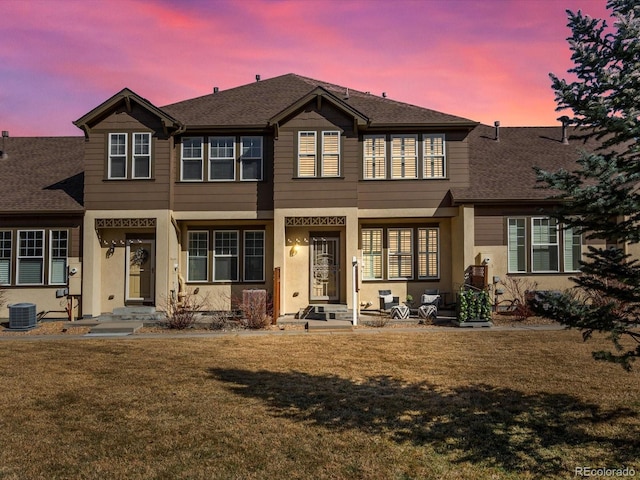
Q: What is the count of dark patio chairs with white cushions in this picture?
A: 2